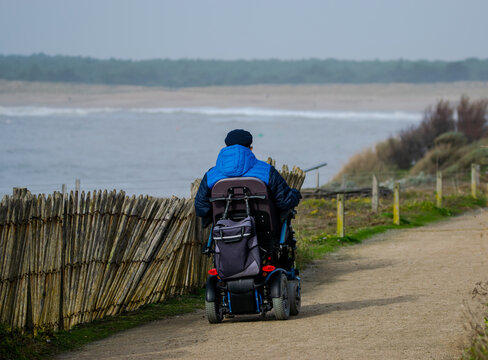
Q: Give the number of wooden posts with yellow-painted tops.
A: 4